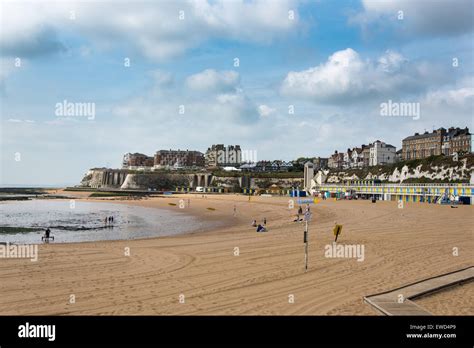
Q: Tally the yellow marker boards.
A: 1